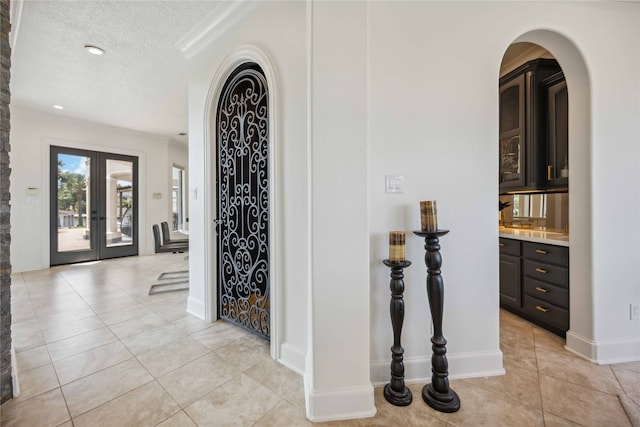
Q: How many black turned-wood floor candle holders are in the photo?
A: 2